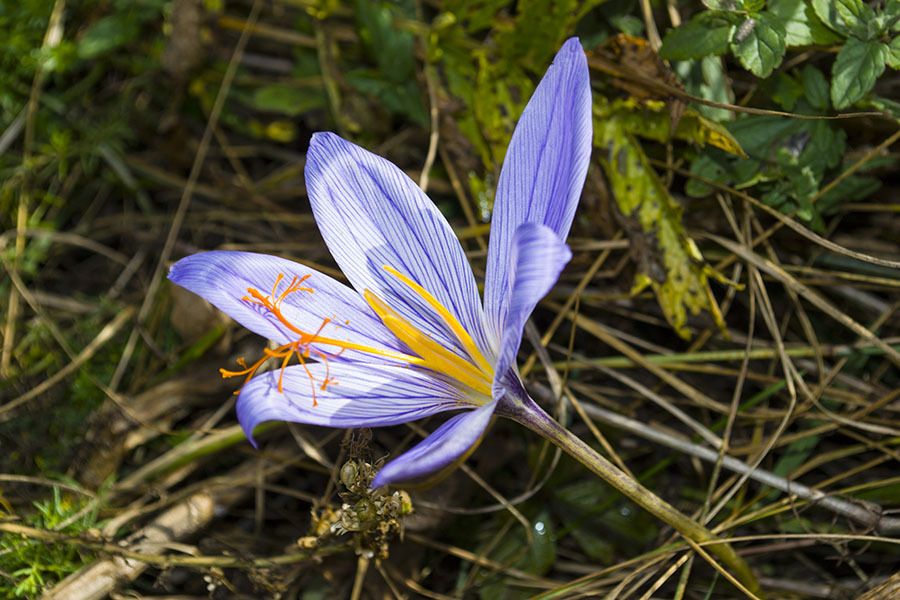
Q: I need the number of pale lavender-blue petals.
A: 6